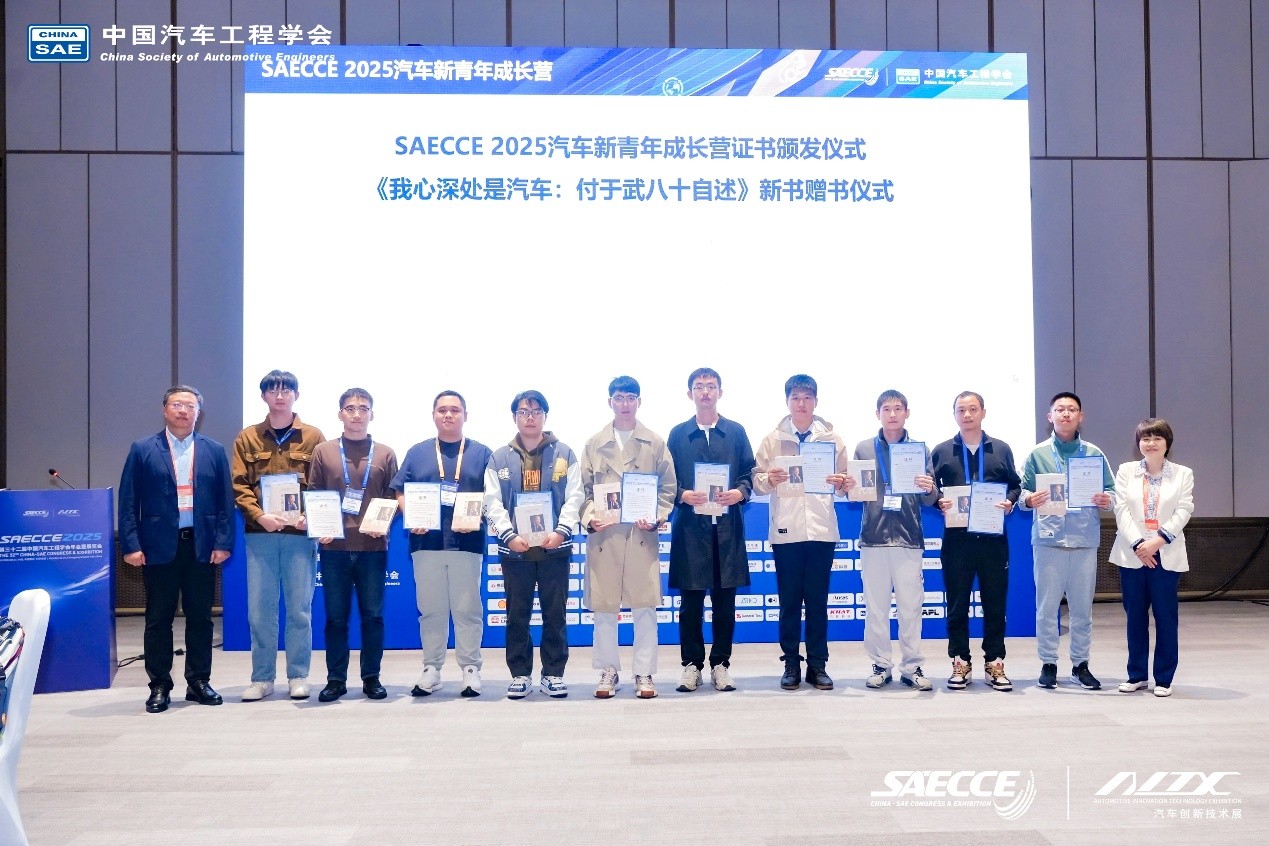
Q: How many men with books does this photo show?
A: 10